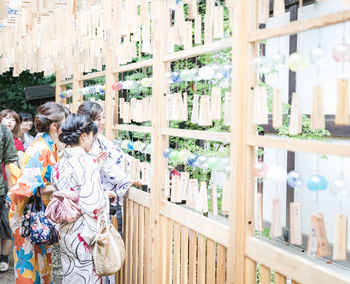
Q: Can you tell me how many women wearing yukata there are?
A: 3